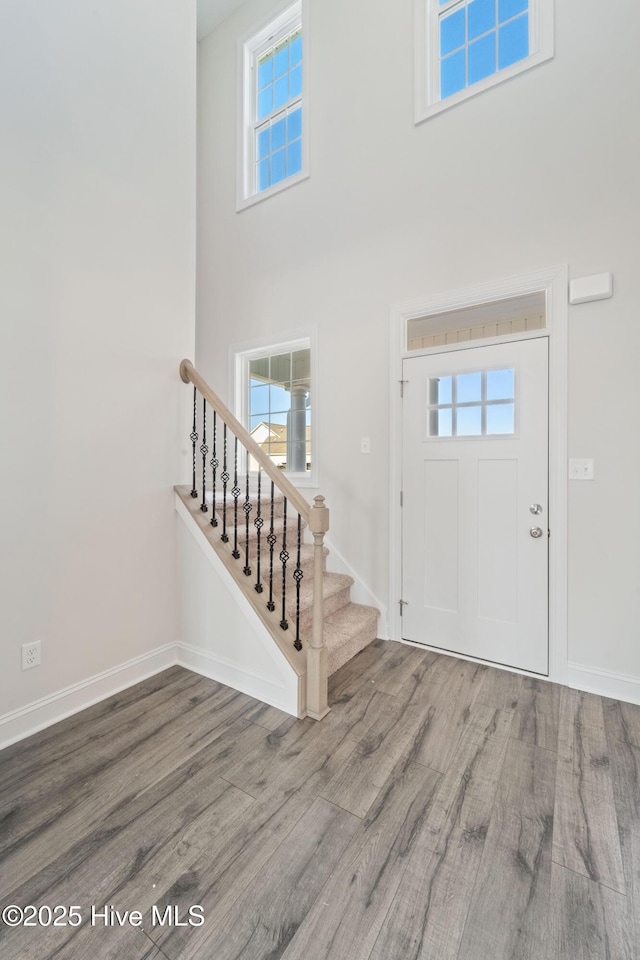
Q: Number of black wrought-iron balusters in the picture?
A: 10